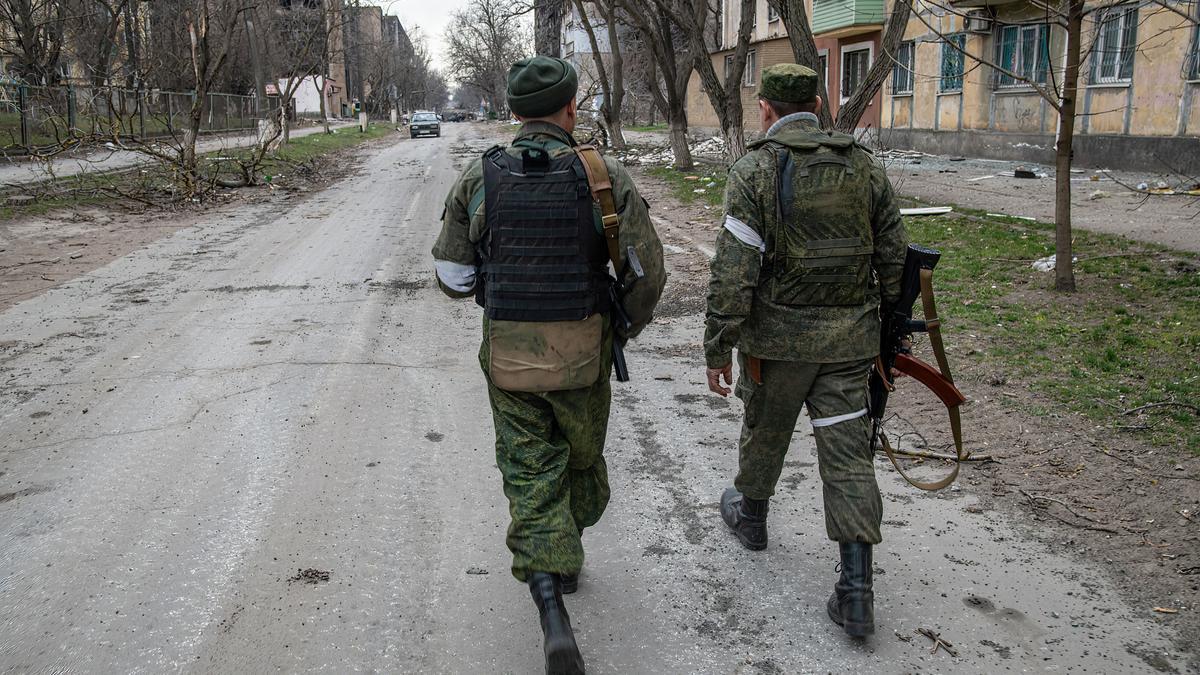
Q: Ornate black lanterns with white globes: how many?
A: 0